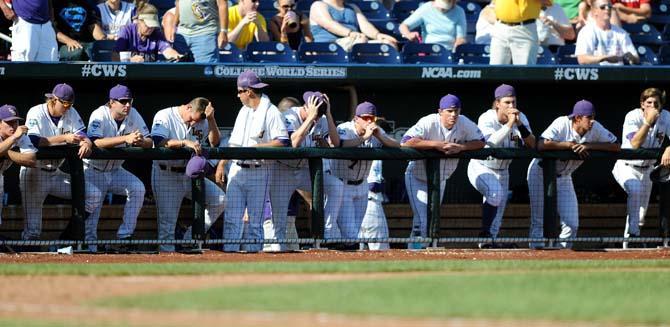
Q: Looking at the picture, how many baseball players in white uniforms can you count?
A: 11